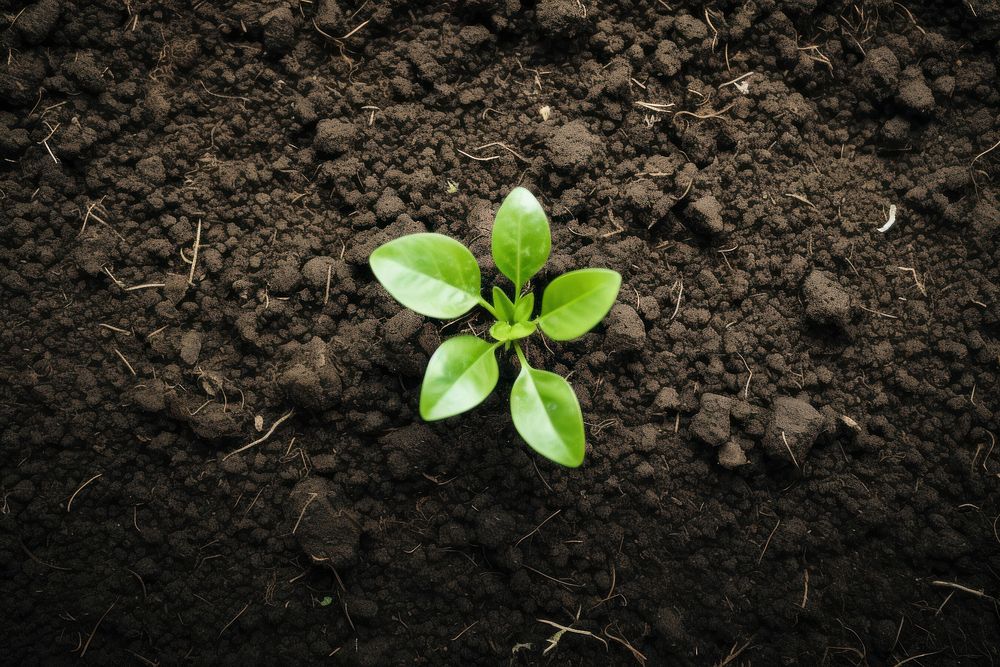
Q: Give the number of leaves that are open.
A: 5